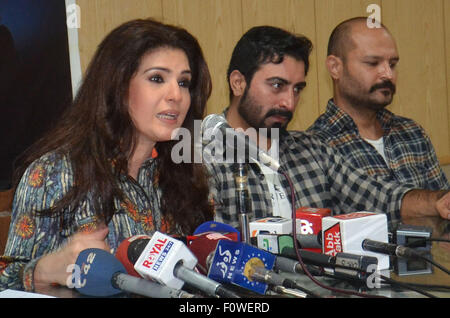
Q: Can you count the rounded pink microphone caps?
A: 0